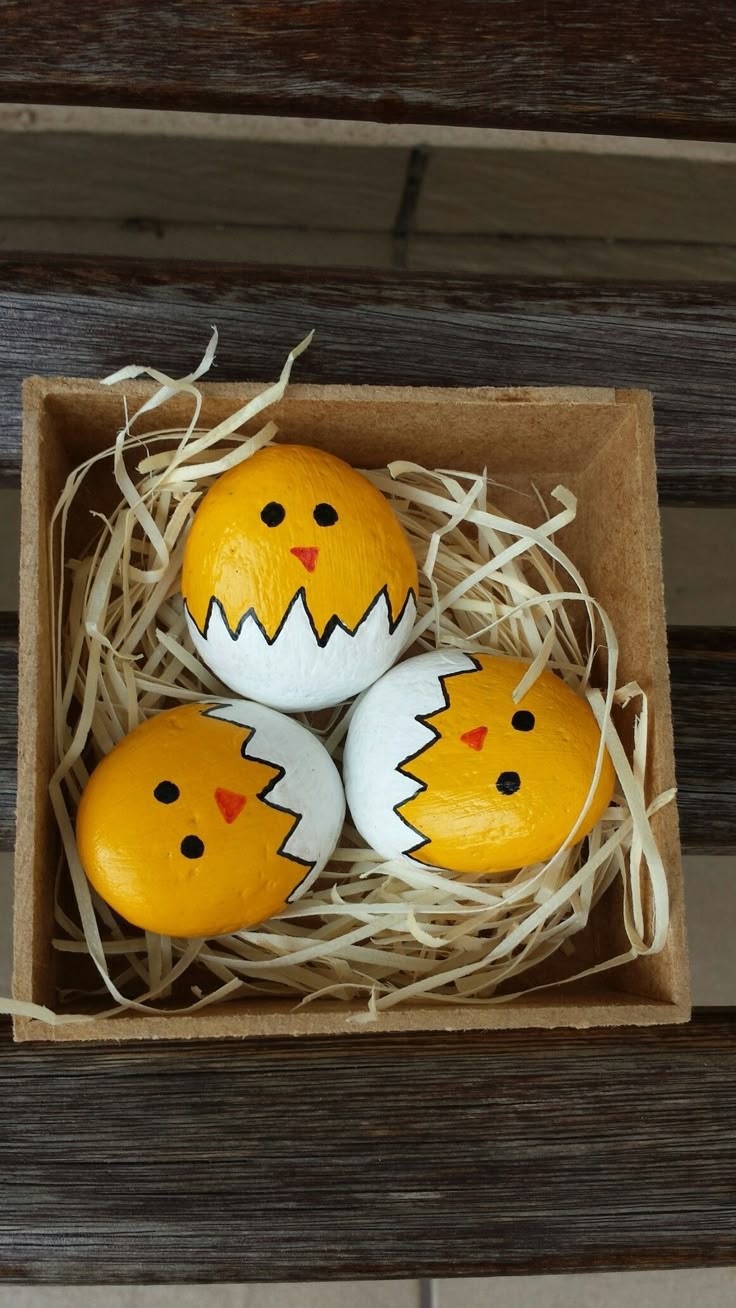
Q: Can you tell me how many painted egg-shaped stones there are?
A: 3